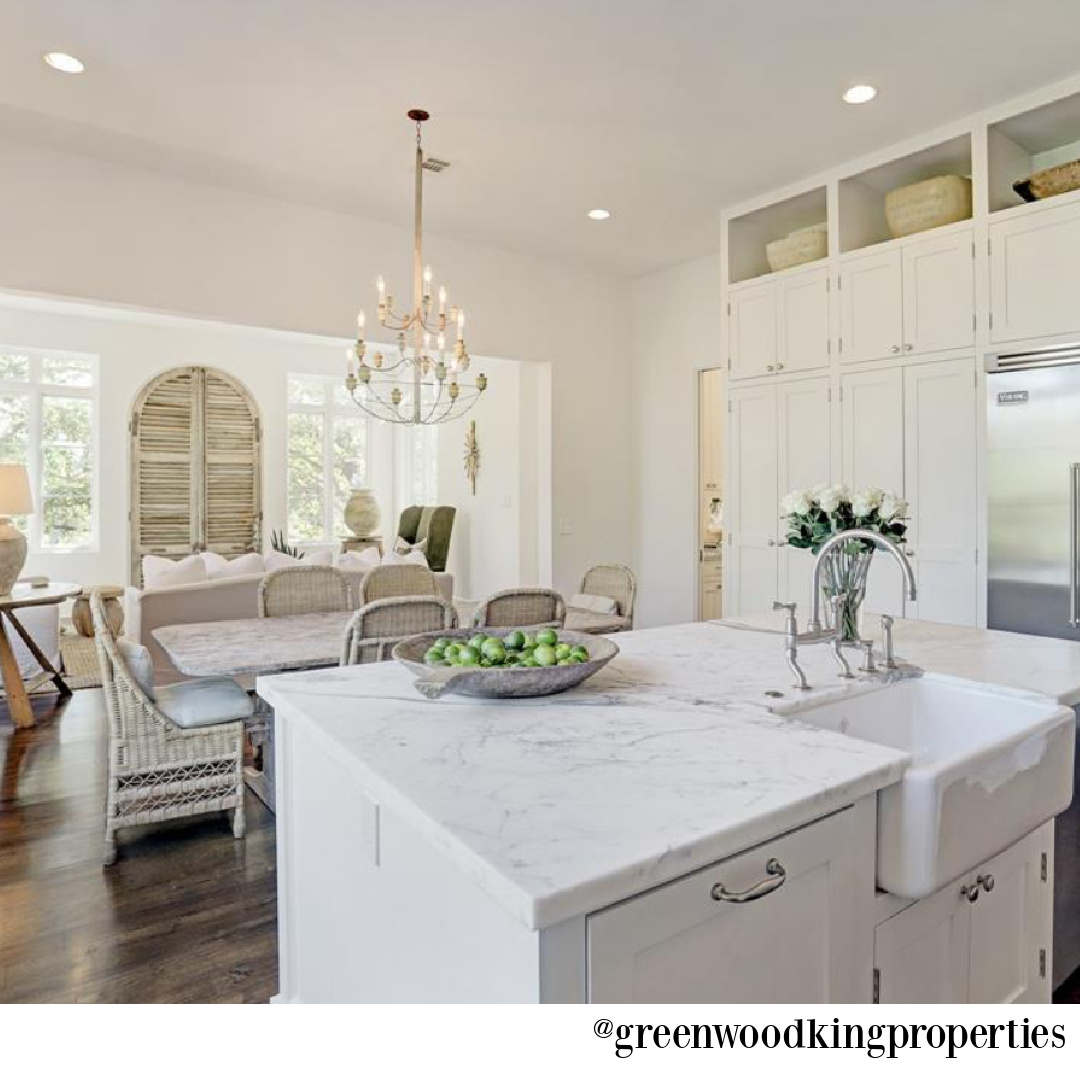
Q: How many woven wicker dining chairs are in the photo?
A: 6